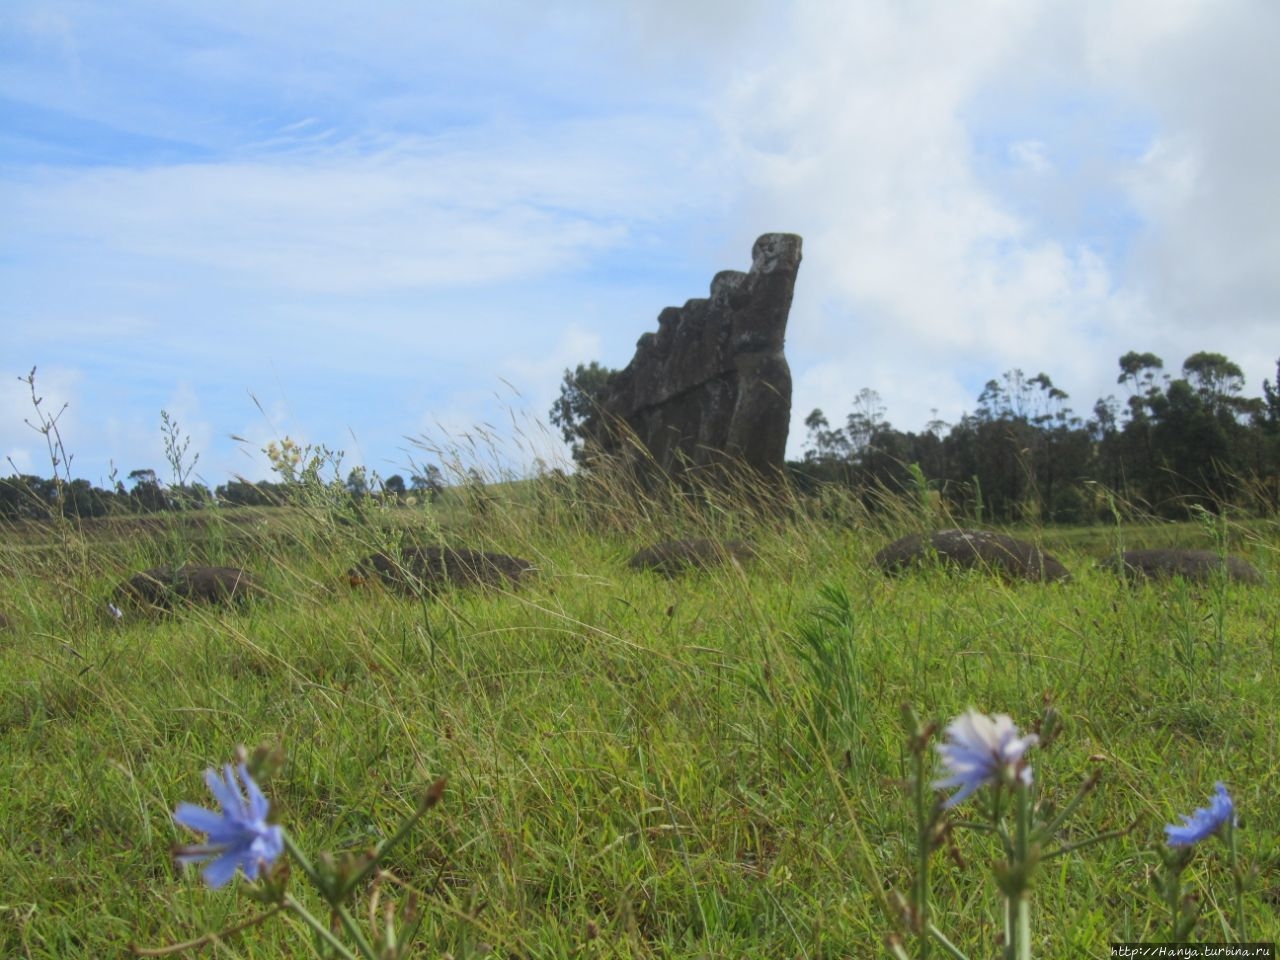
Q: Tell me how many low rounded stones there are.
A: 5